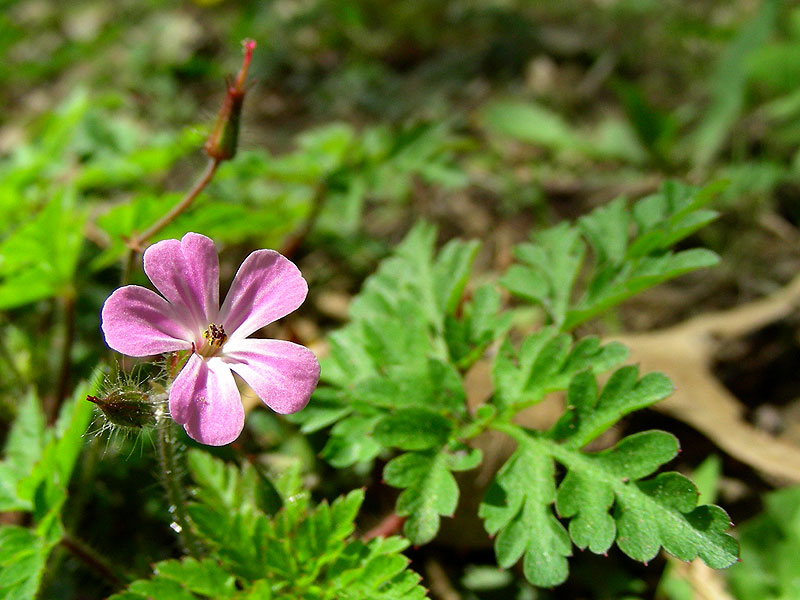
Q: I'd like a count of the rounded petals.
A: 5